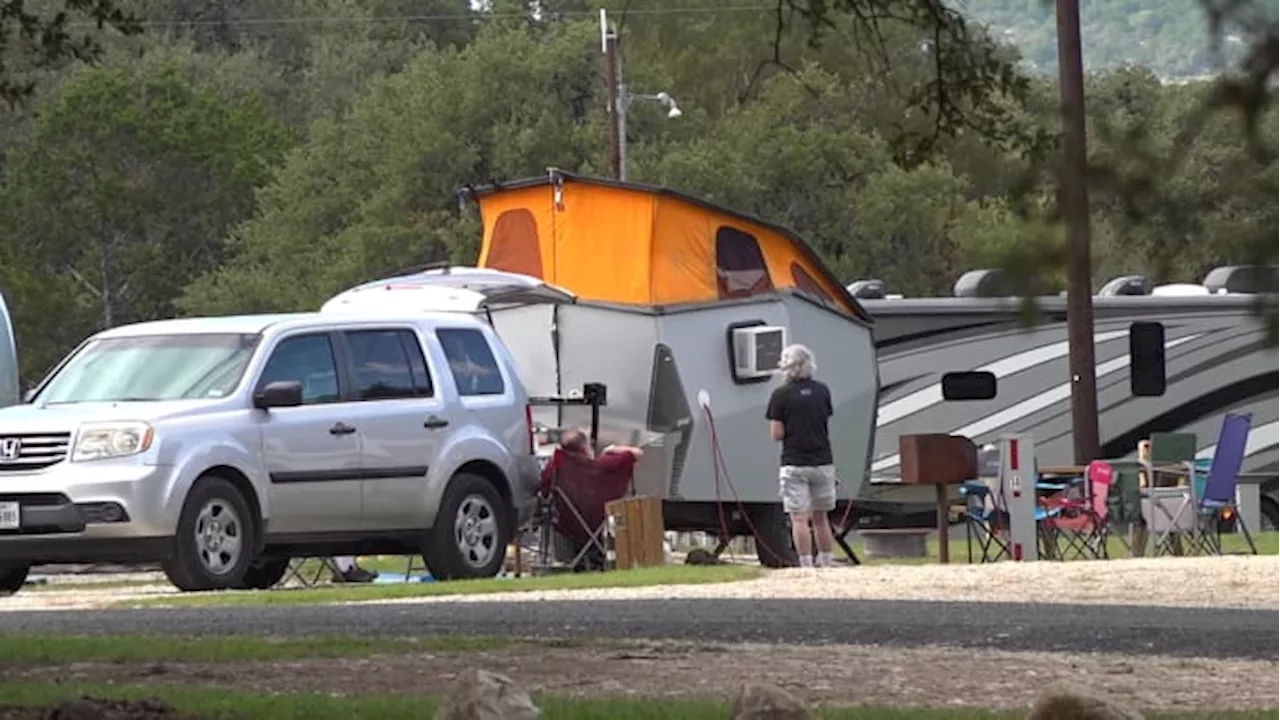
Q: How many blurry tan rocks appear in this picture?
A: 3